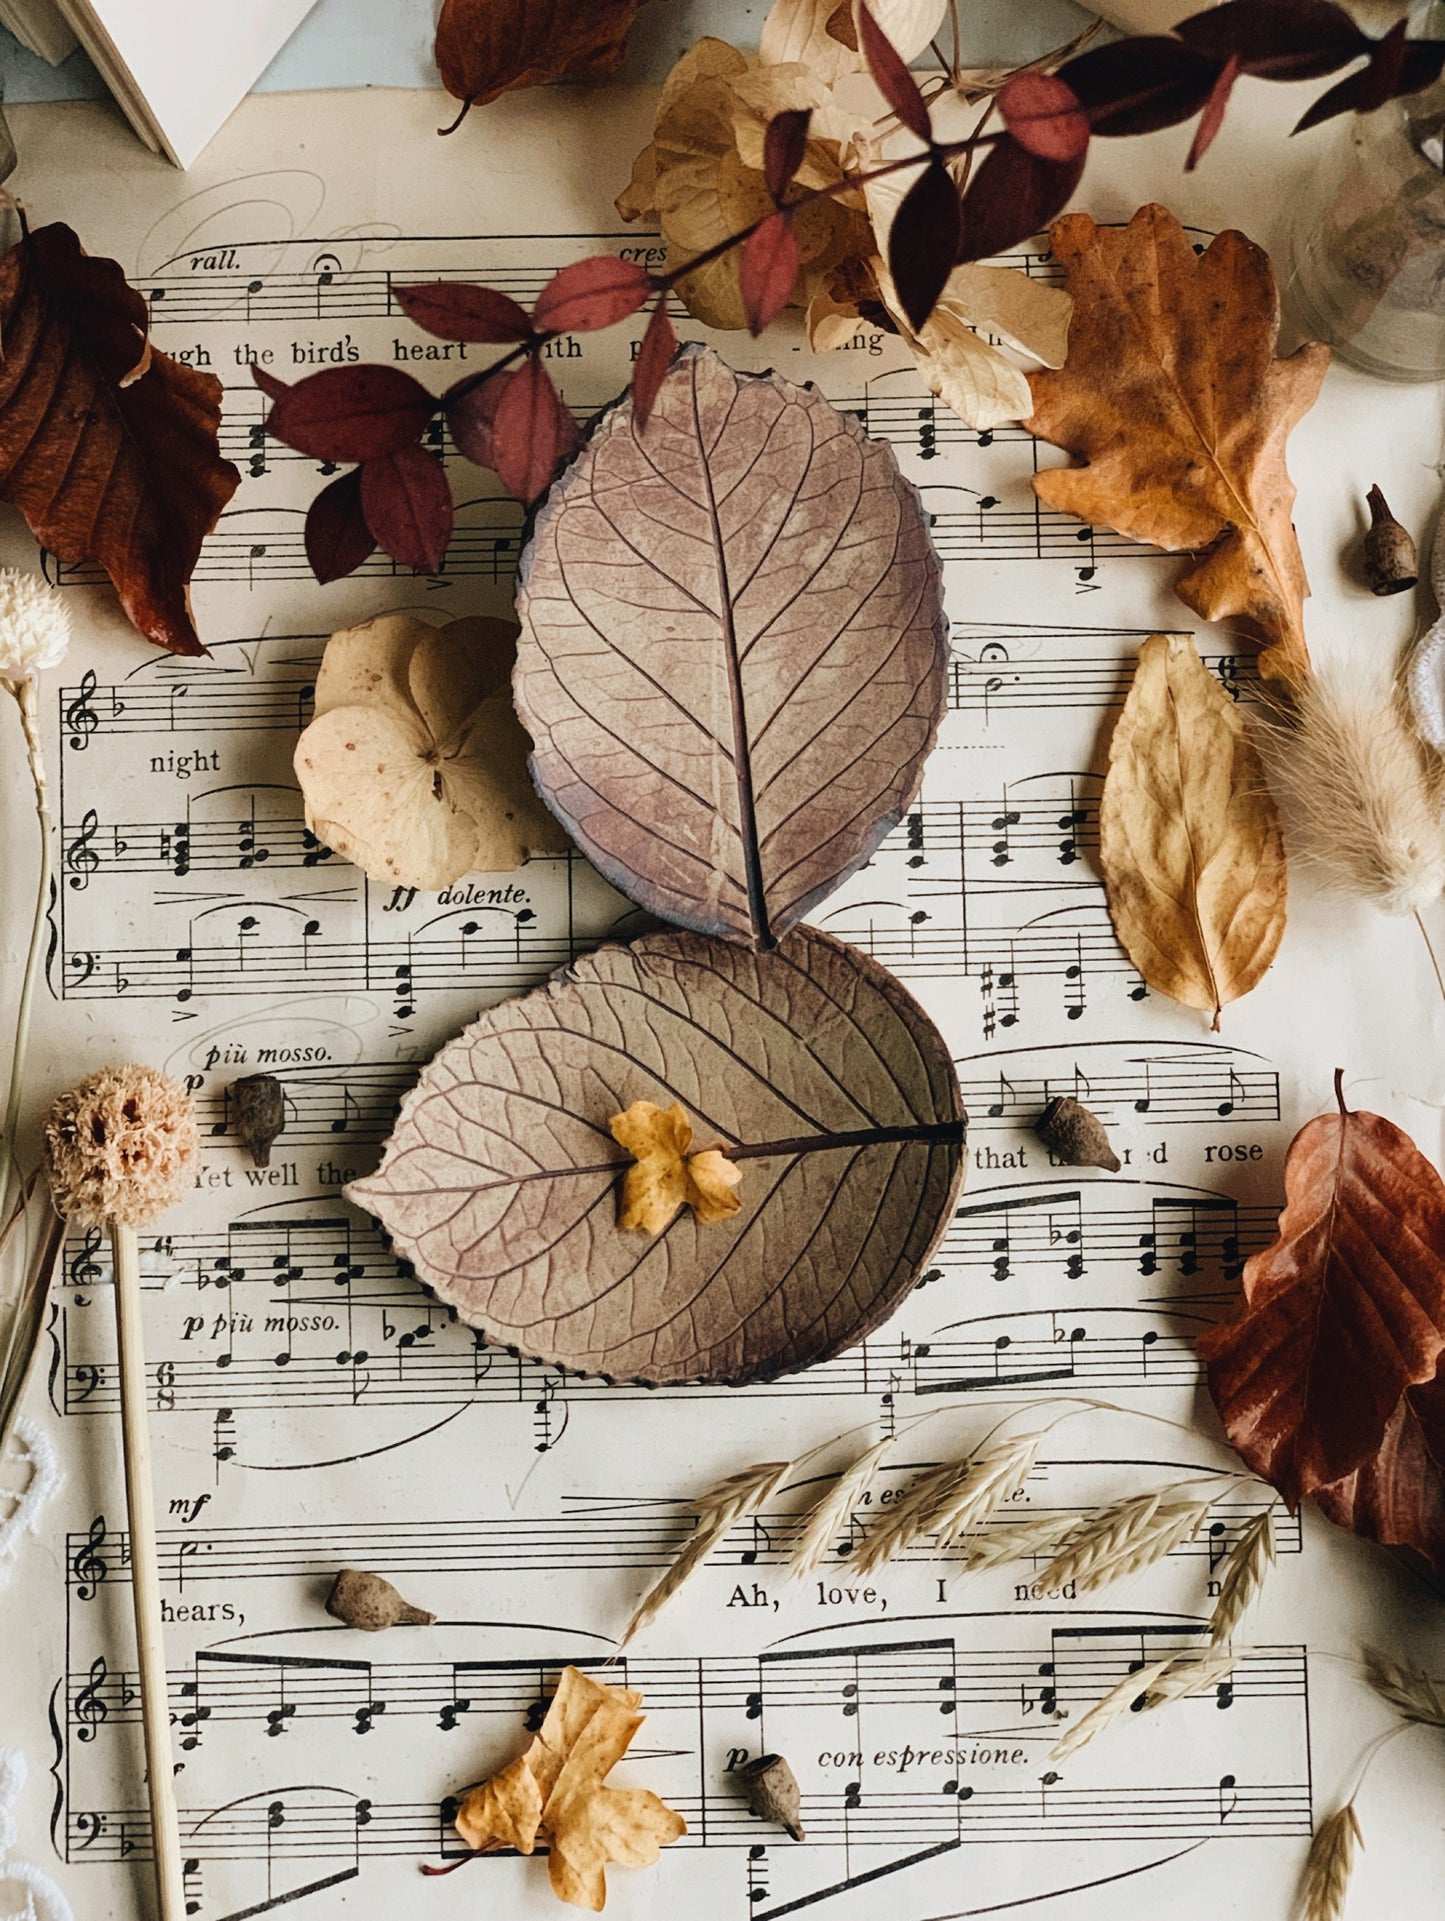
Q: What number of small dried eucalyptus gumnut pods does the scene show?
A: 5